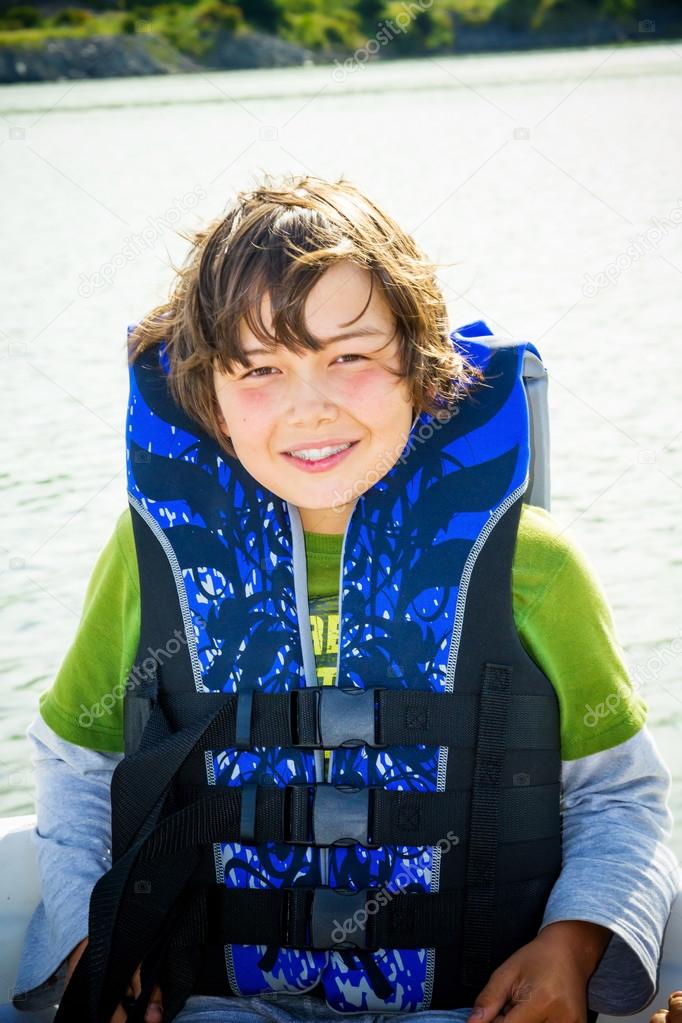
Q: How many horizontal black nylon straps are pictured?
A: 3